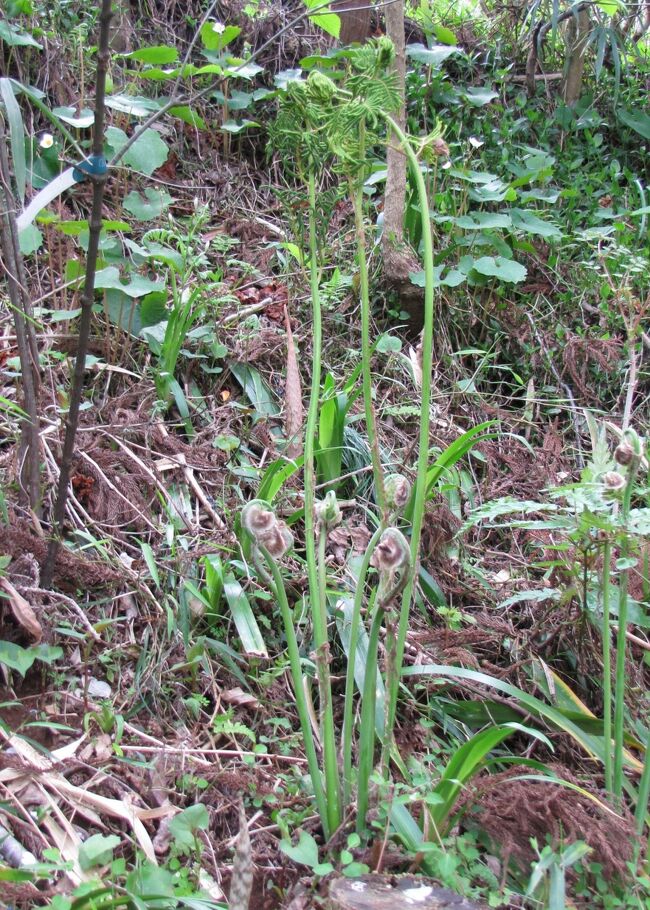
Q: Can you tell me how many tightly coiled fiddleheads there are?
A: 7